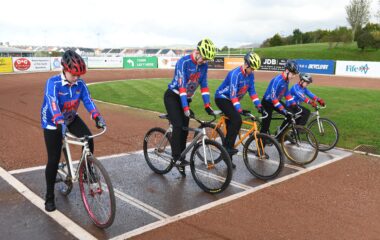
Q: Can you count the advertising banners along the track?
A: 11